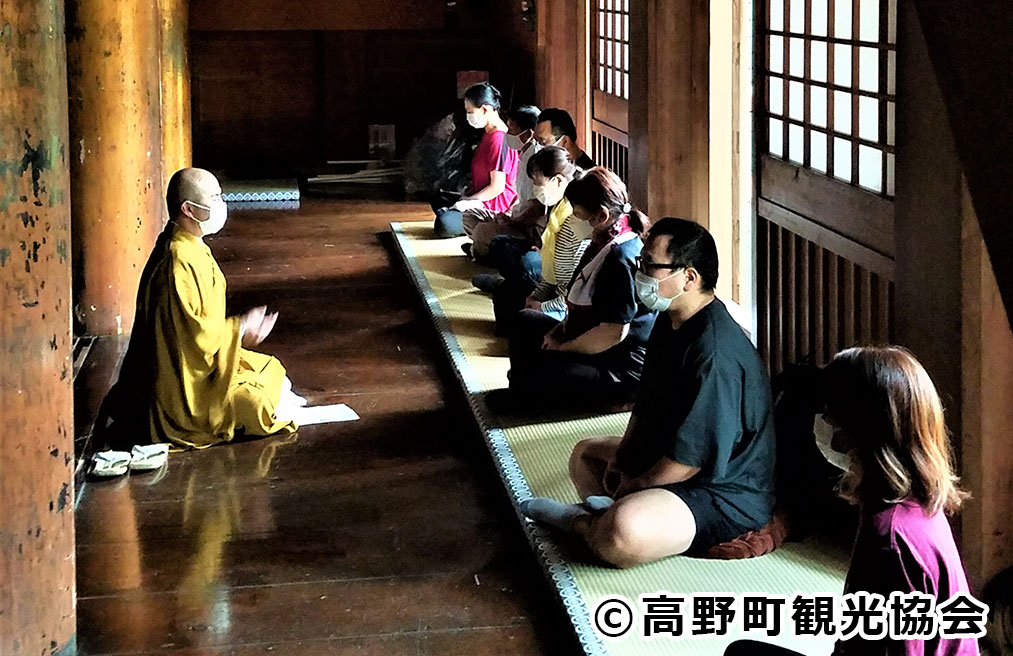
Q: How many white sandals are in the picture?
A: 2